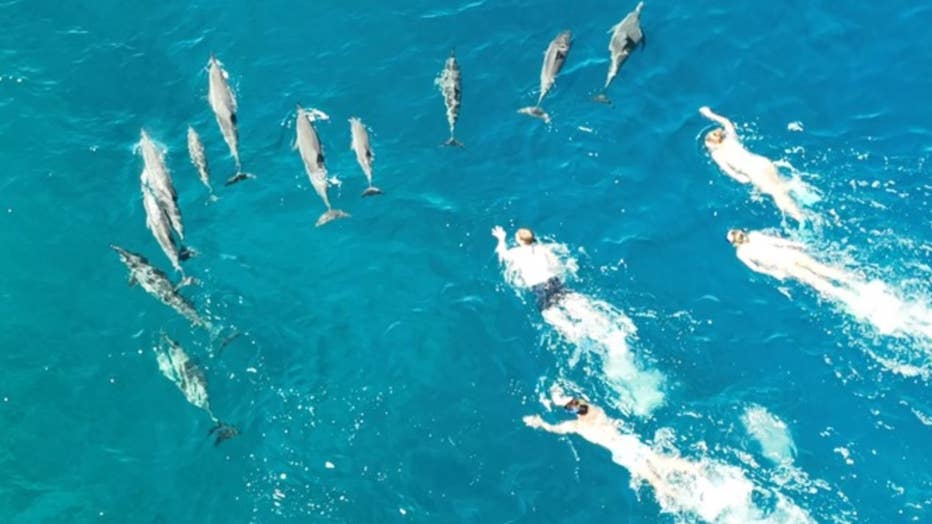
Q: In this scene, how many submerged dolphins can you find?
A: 11